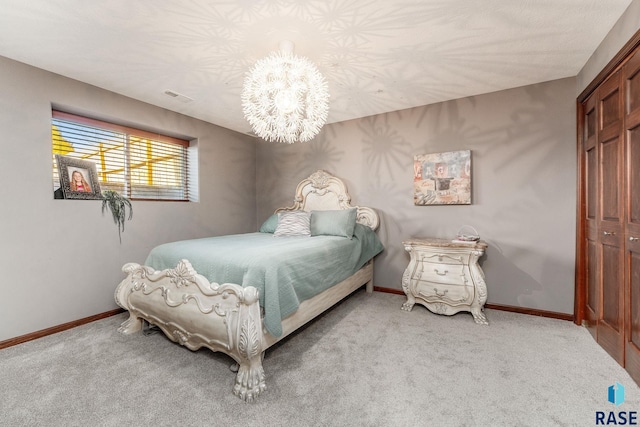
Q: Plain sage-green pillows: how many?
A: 2